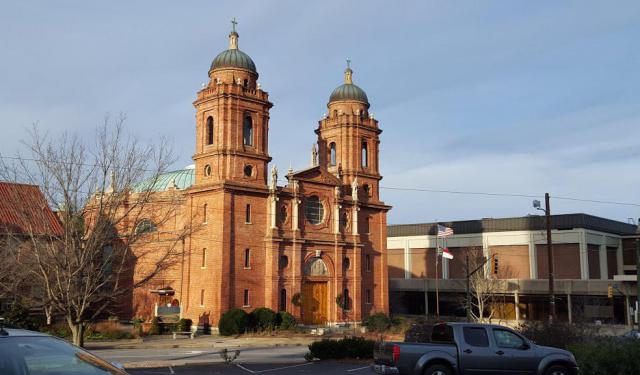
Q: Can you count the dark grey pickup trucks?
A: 1